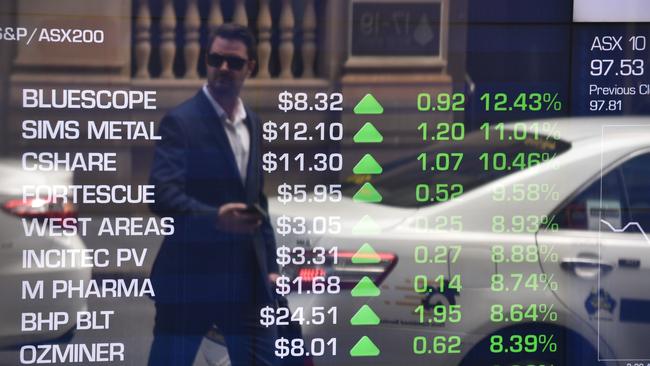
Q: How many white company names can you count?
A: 9